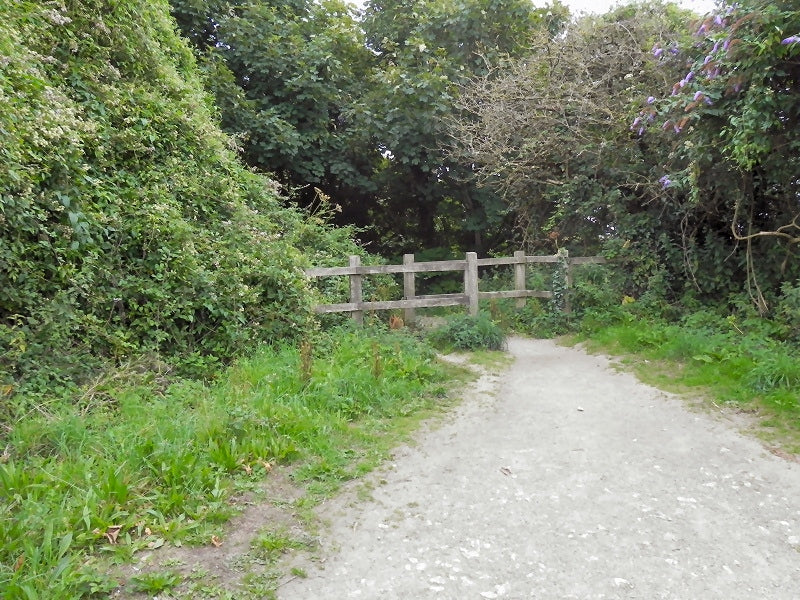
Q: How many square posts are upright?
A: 5